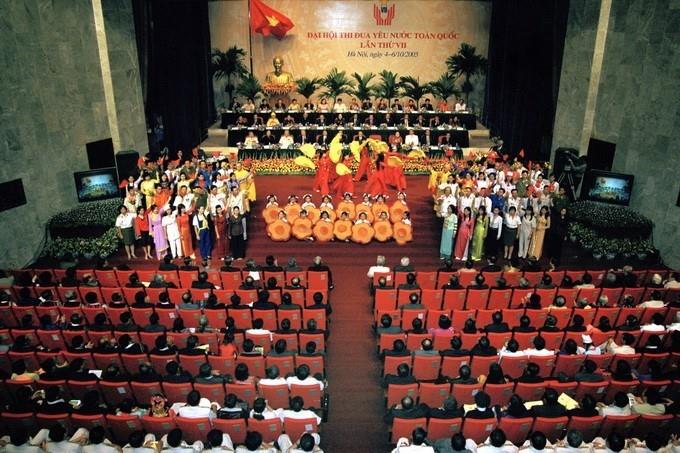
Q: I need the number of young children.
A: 15